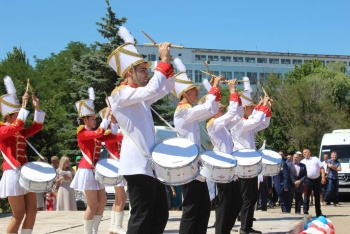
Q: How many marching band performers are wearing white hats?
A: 7